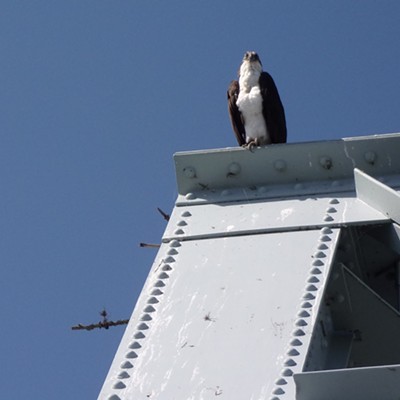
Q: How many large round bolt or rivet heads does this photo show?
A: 5